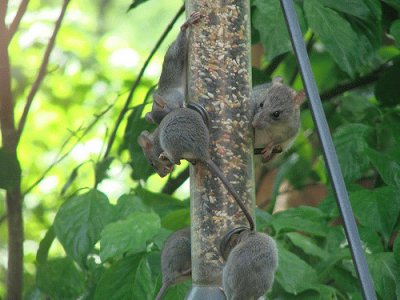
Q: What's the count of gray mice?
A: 5